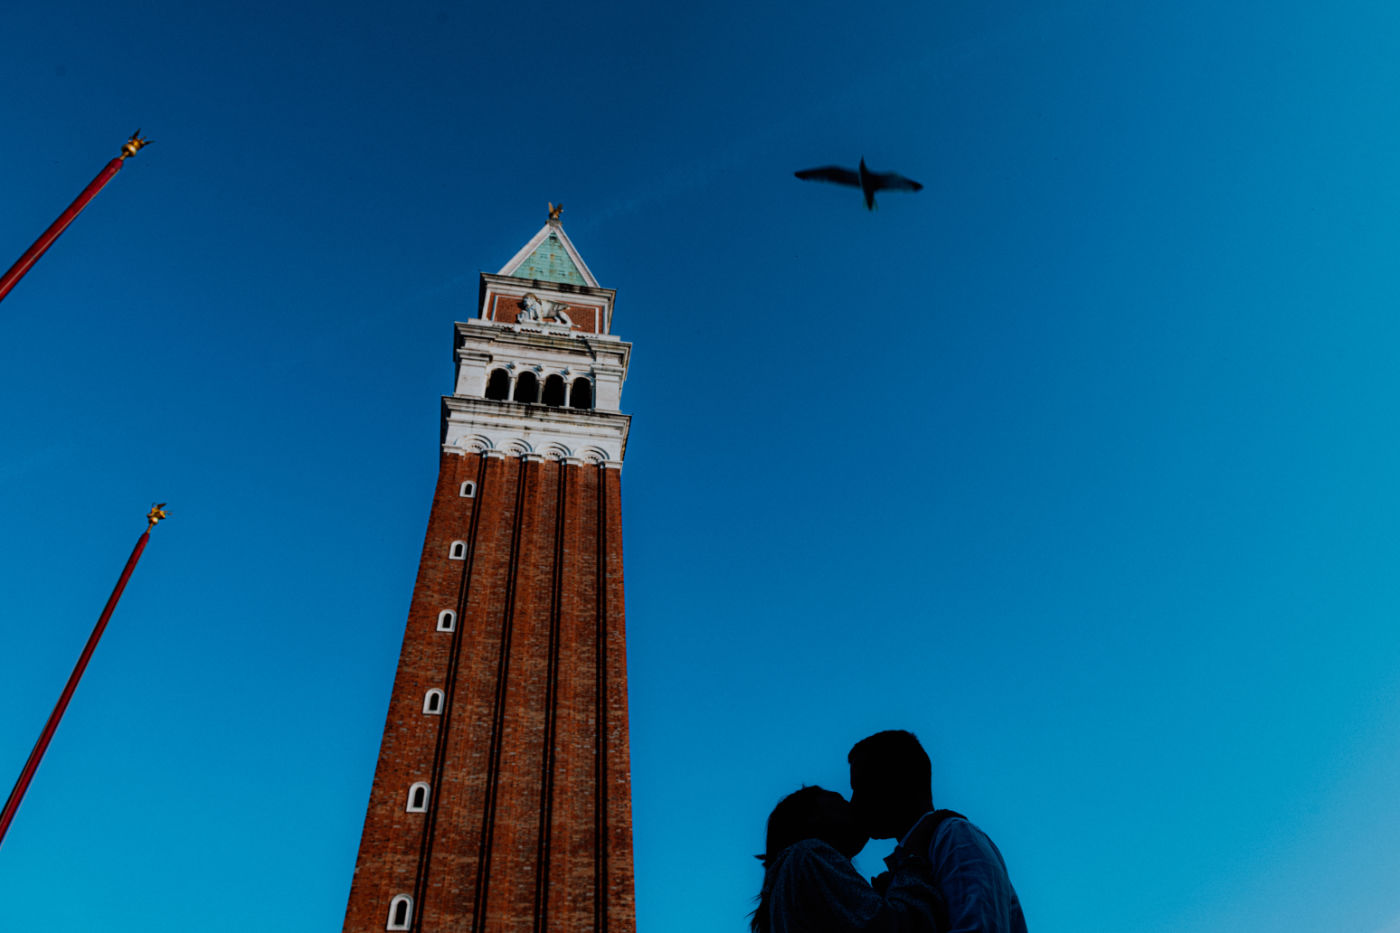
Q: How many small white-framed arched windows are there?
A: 6